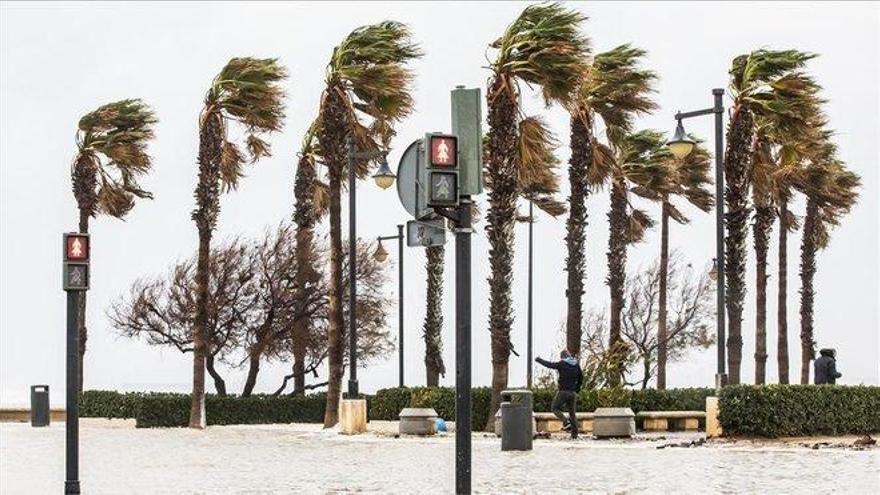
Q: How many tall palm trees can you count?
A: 13